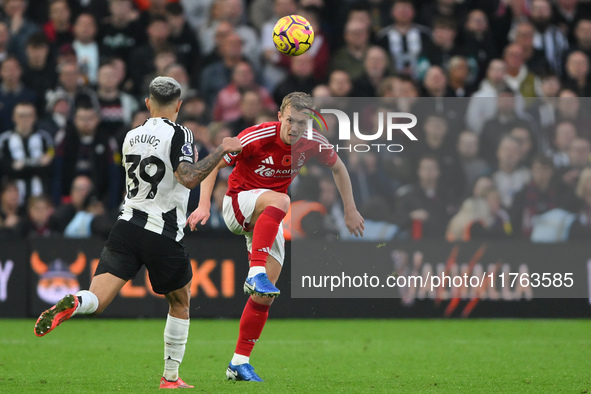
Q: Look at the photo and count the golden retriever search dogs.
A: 0